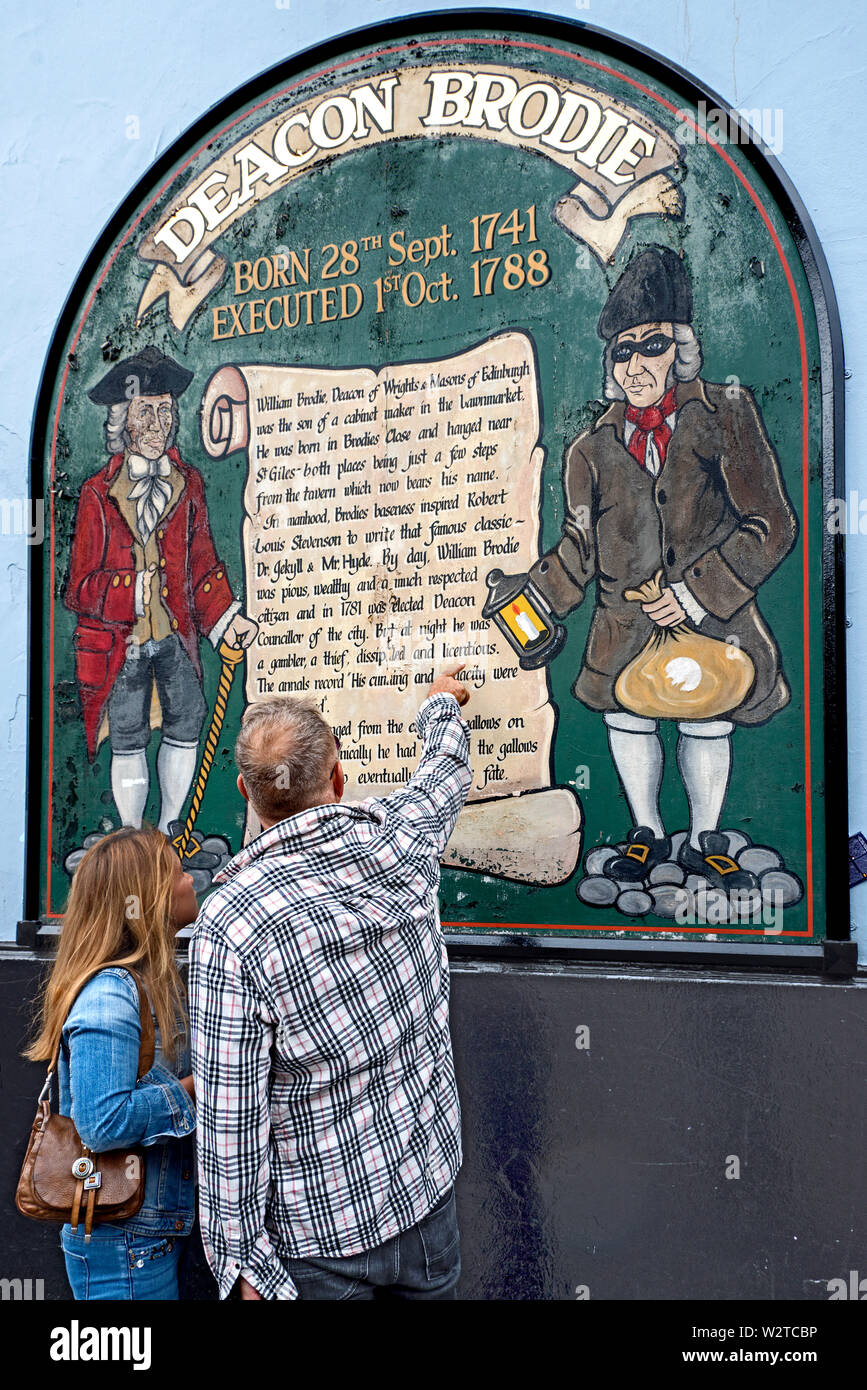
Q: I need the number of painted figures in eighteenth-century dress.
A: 2